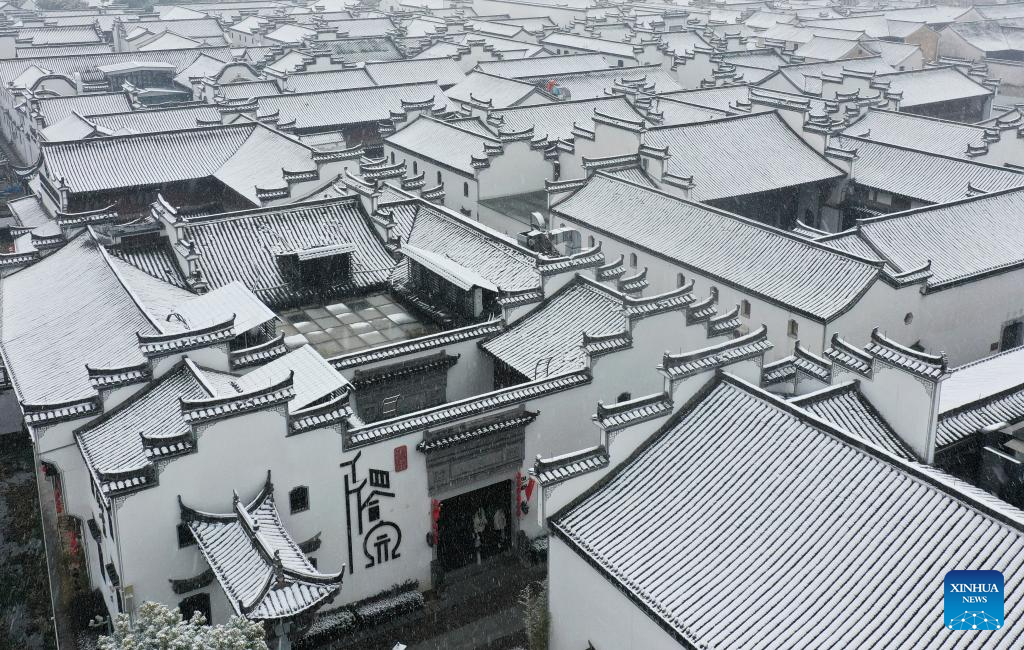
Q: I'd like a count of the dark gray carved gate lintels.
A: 2